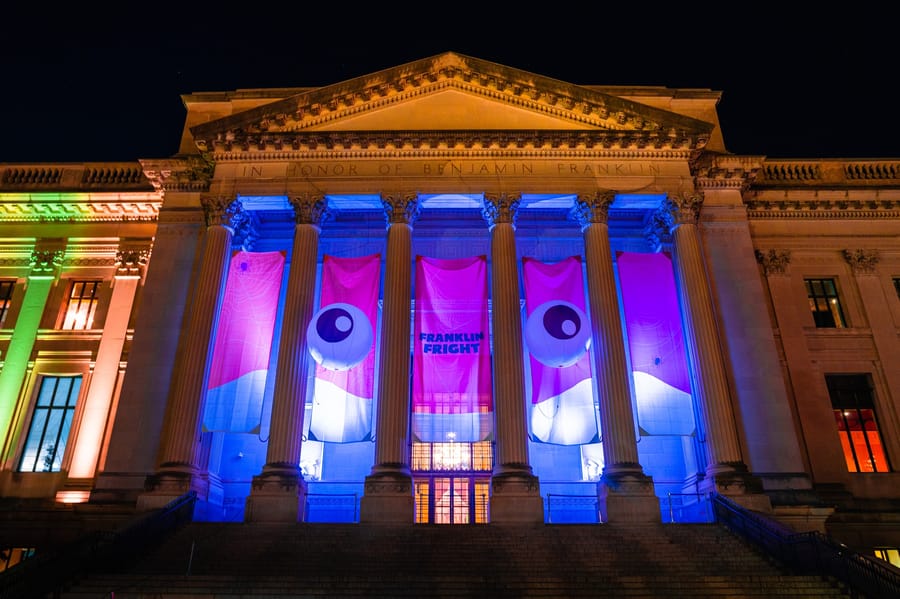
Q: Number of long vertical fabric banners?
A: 5